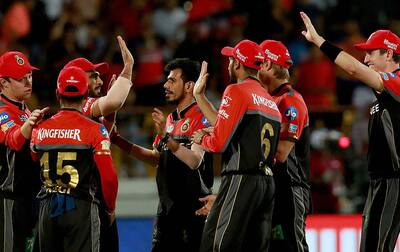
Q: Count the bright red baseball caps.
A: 6